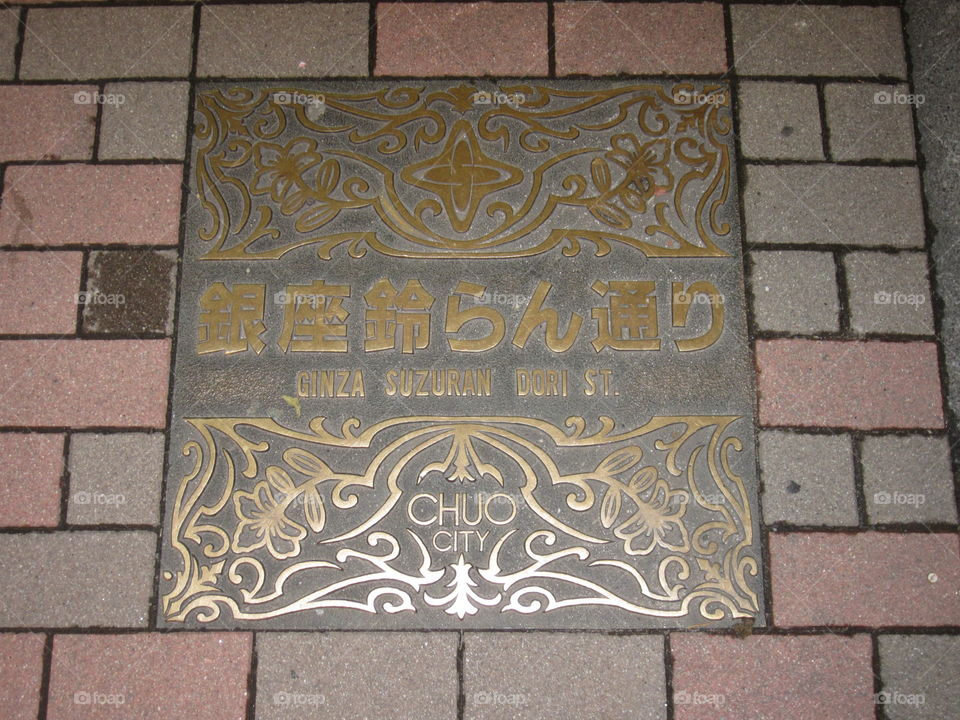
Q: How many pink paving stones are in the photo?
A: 12